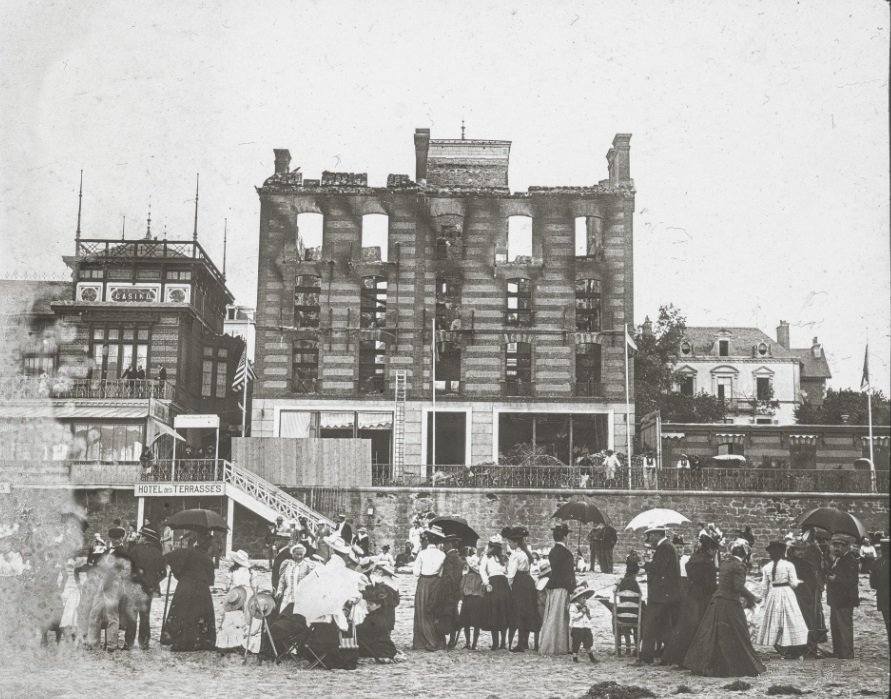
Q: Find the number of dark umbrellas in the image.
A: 4